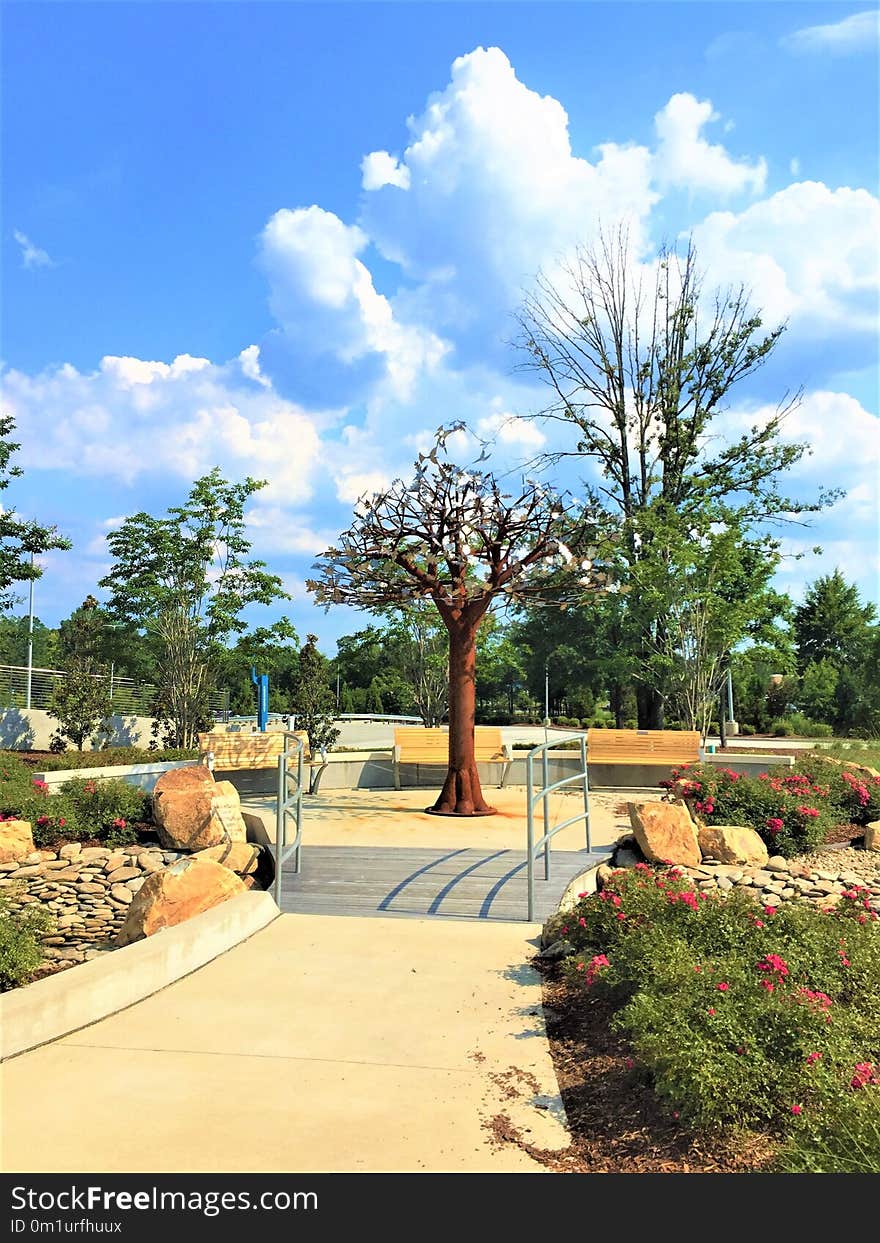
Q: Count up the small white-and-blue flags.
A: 0